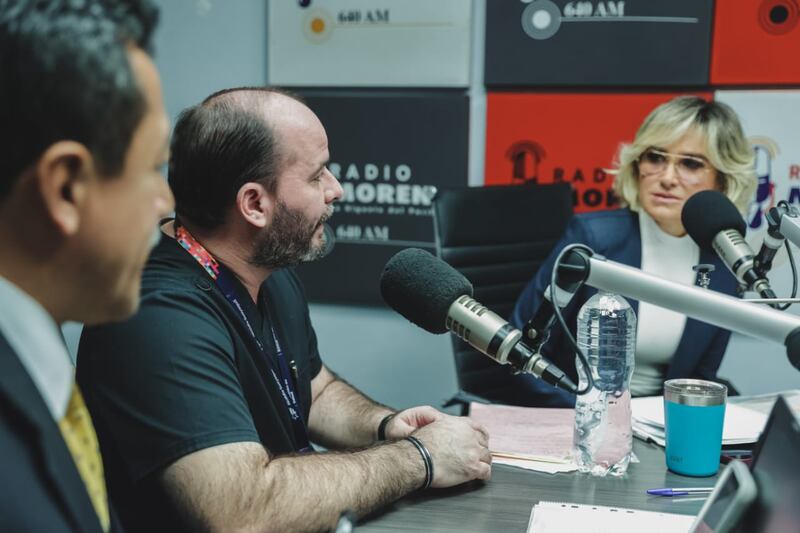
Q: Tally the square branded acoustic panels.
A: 6